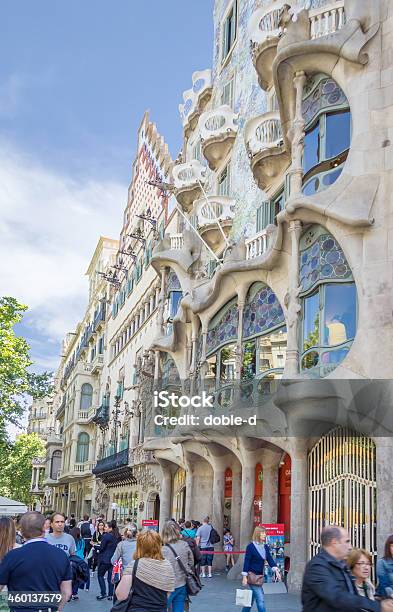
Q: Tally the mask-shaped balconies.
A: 8